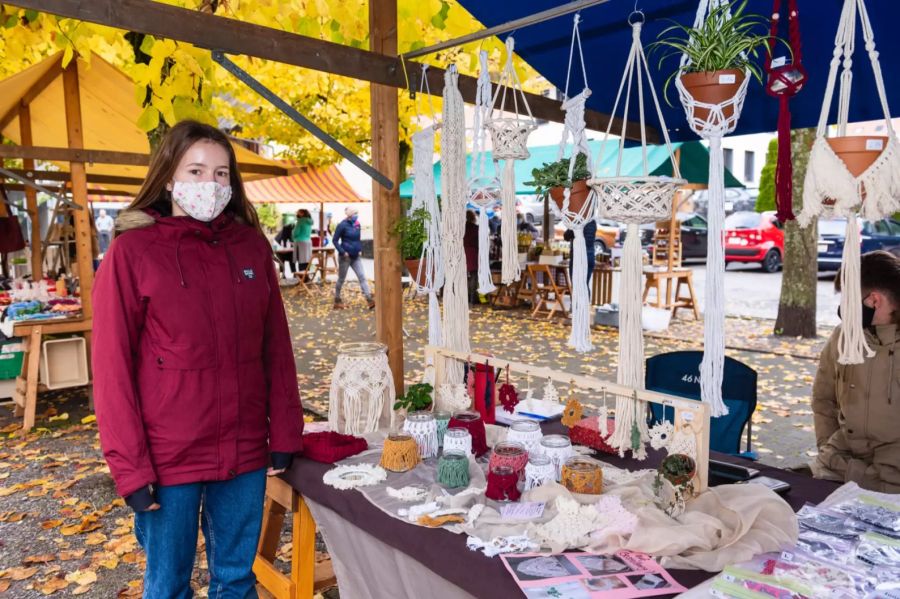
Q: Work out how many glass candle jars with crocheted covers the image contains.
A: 13